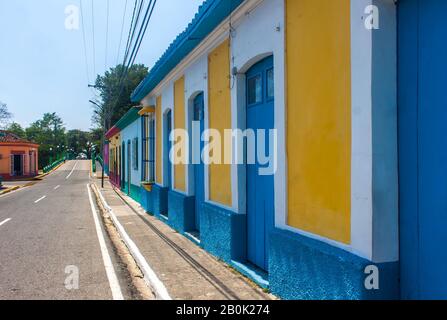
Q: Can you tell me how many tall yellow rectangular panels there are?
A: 4